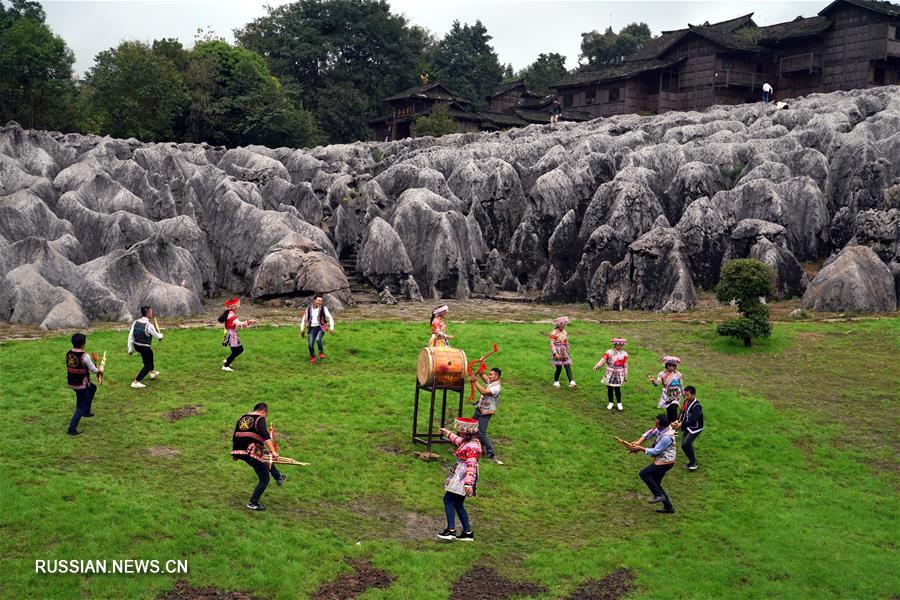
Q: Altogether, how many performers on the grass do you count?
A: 13